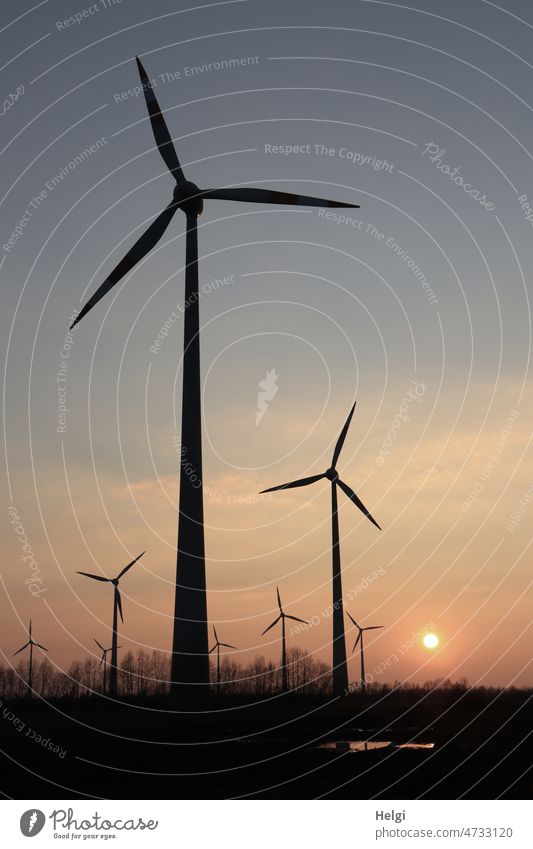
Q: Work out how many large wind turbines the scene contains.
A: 2